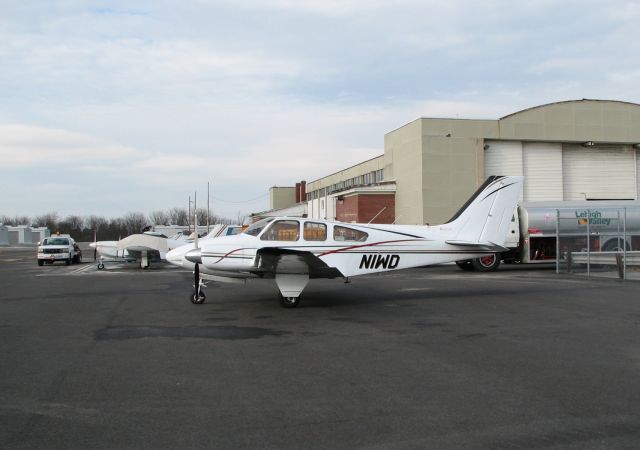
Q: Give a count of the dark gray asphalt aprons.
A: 1